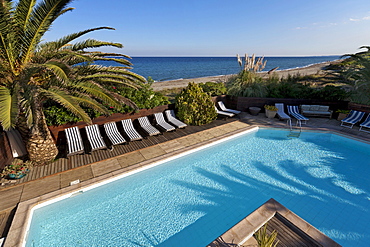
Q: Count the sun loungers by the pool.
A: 13